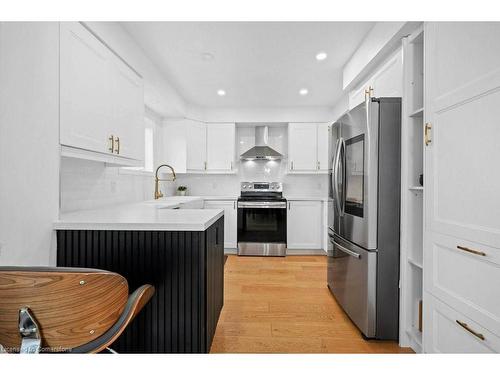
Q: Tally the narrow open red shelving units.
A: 0